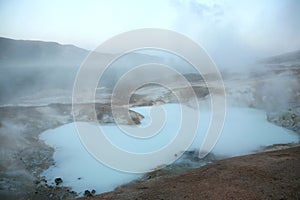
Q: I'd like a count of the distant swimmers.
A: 0